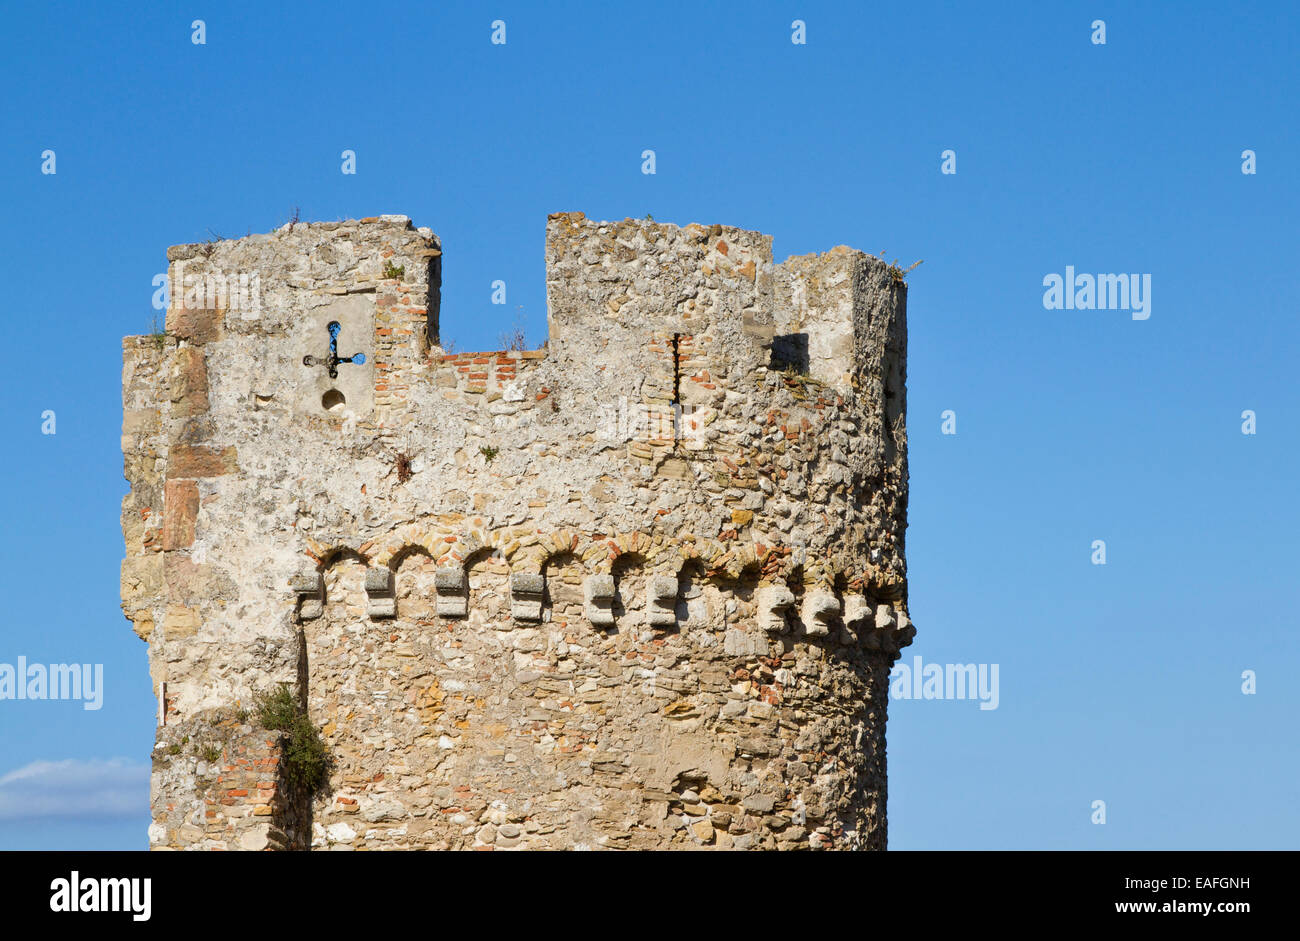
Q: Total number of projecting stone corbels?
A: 11